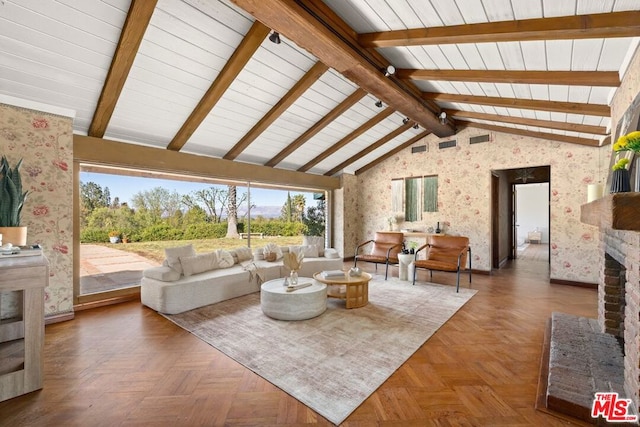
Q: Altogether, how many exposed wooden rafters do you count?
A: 12